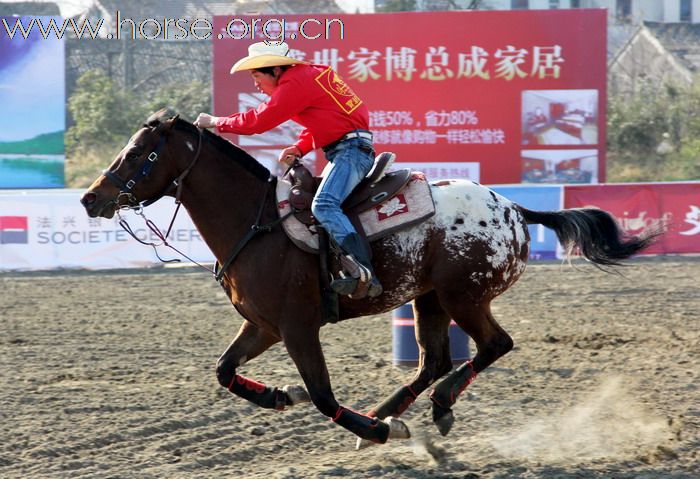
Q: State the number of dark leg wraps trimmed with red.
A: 4